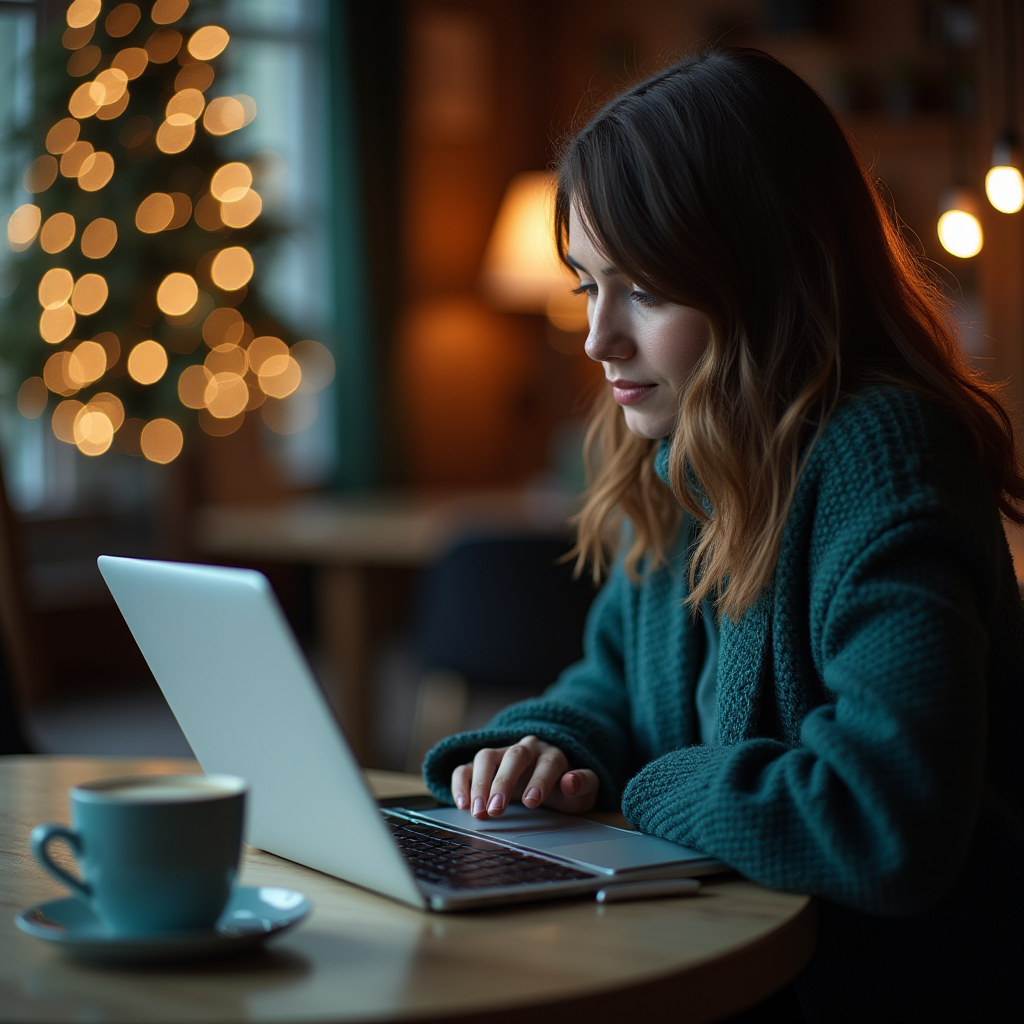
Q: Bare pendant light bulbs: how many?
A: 2